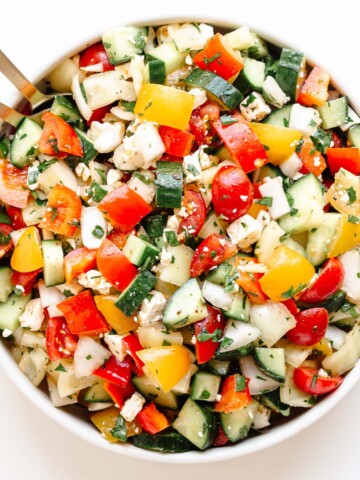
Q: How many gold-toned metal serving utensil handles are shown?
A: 2